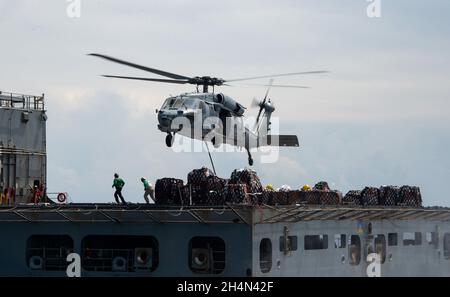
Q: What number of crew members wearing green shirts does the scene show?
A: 2